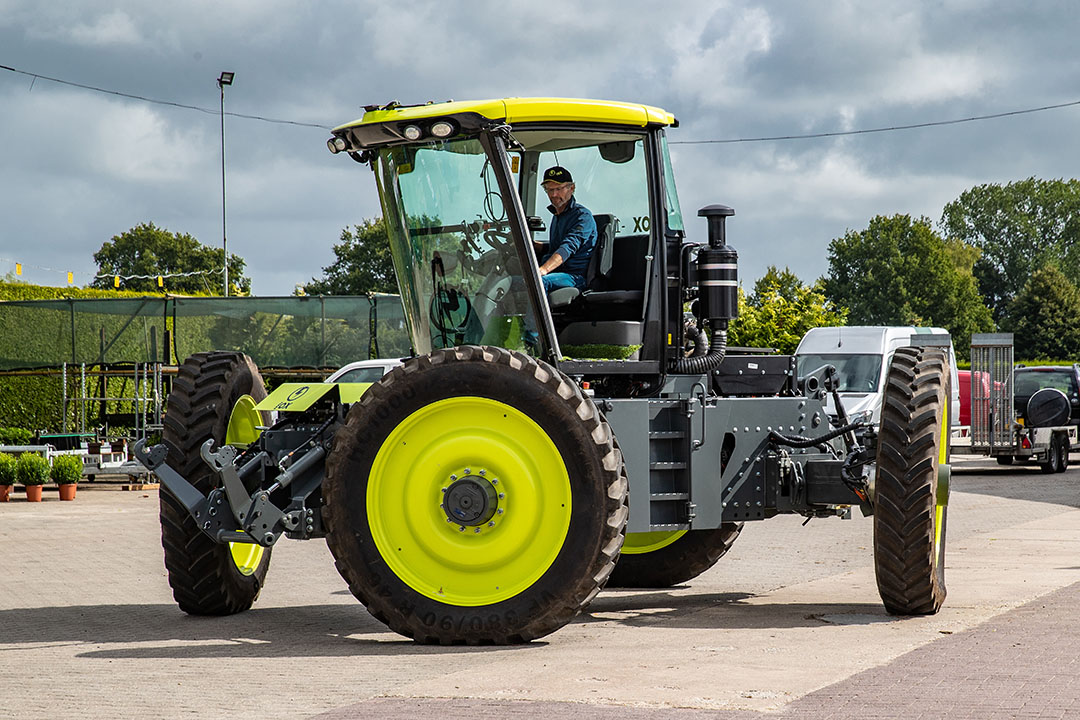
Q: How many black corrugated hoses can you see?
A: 1